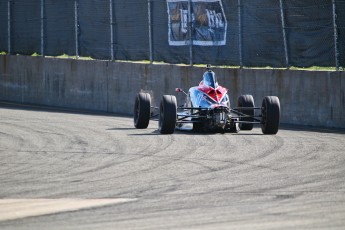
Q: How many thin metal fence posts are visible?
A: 9